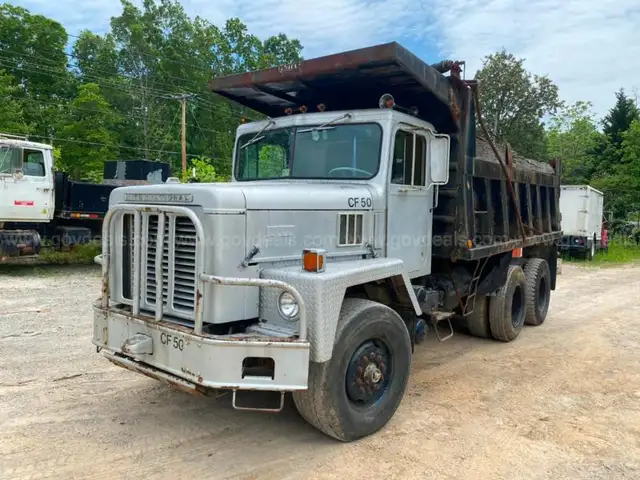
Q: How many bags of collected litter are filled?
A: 0